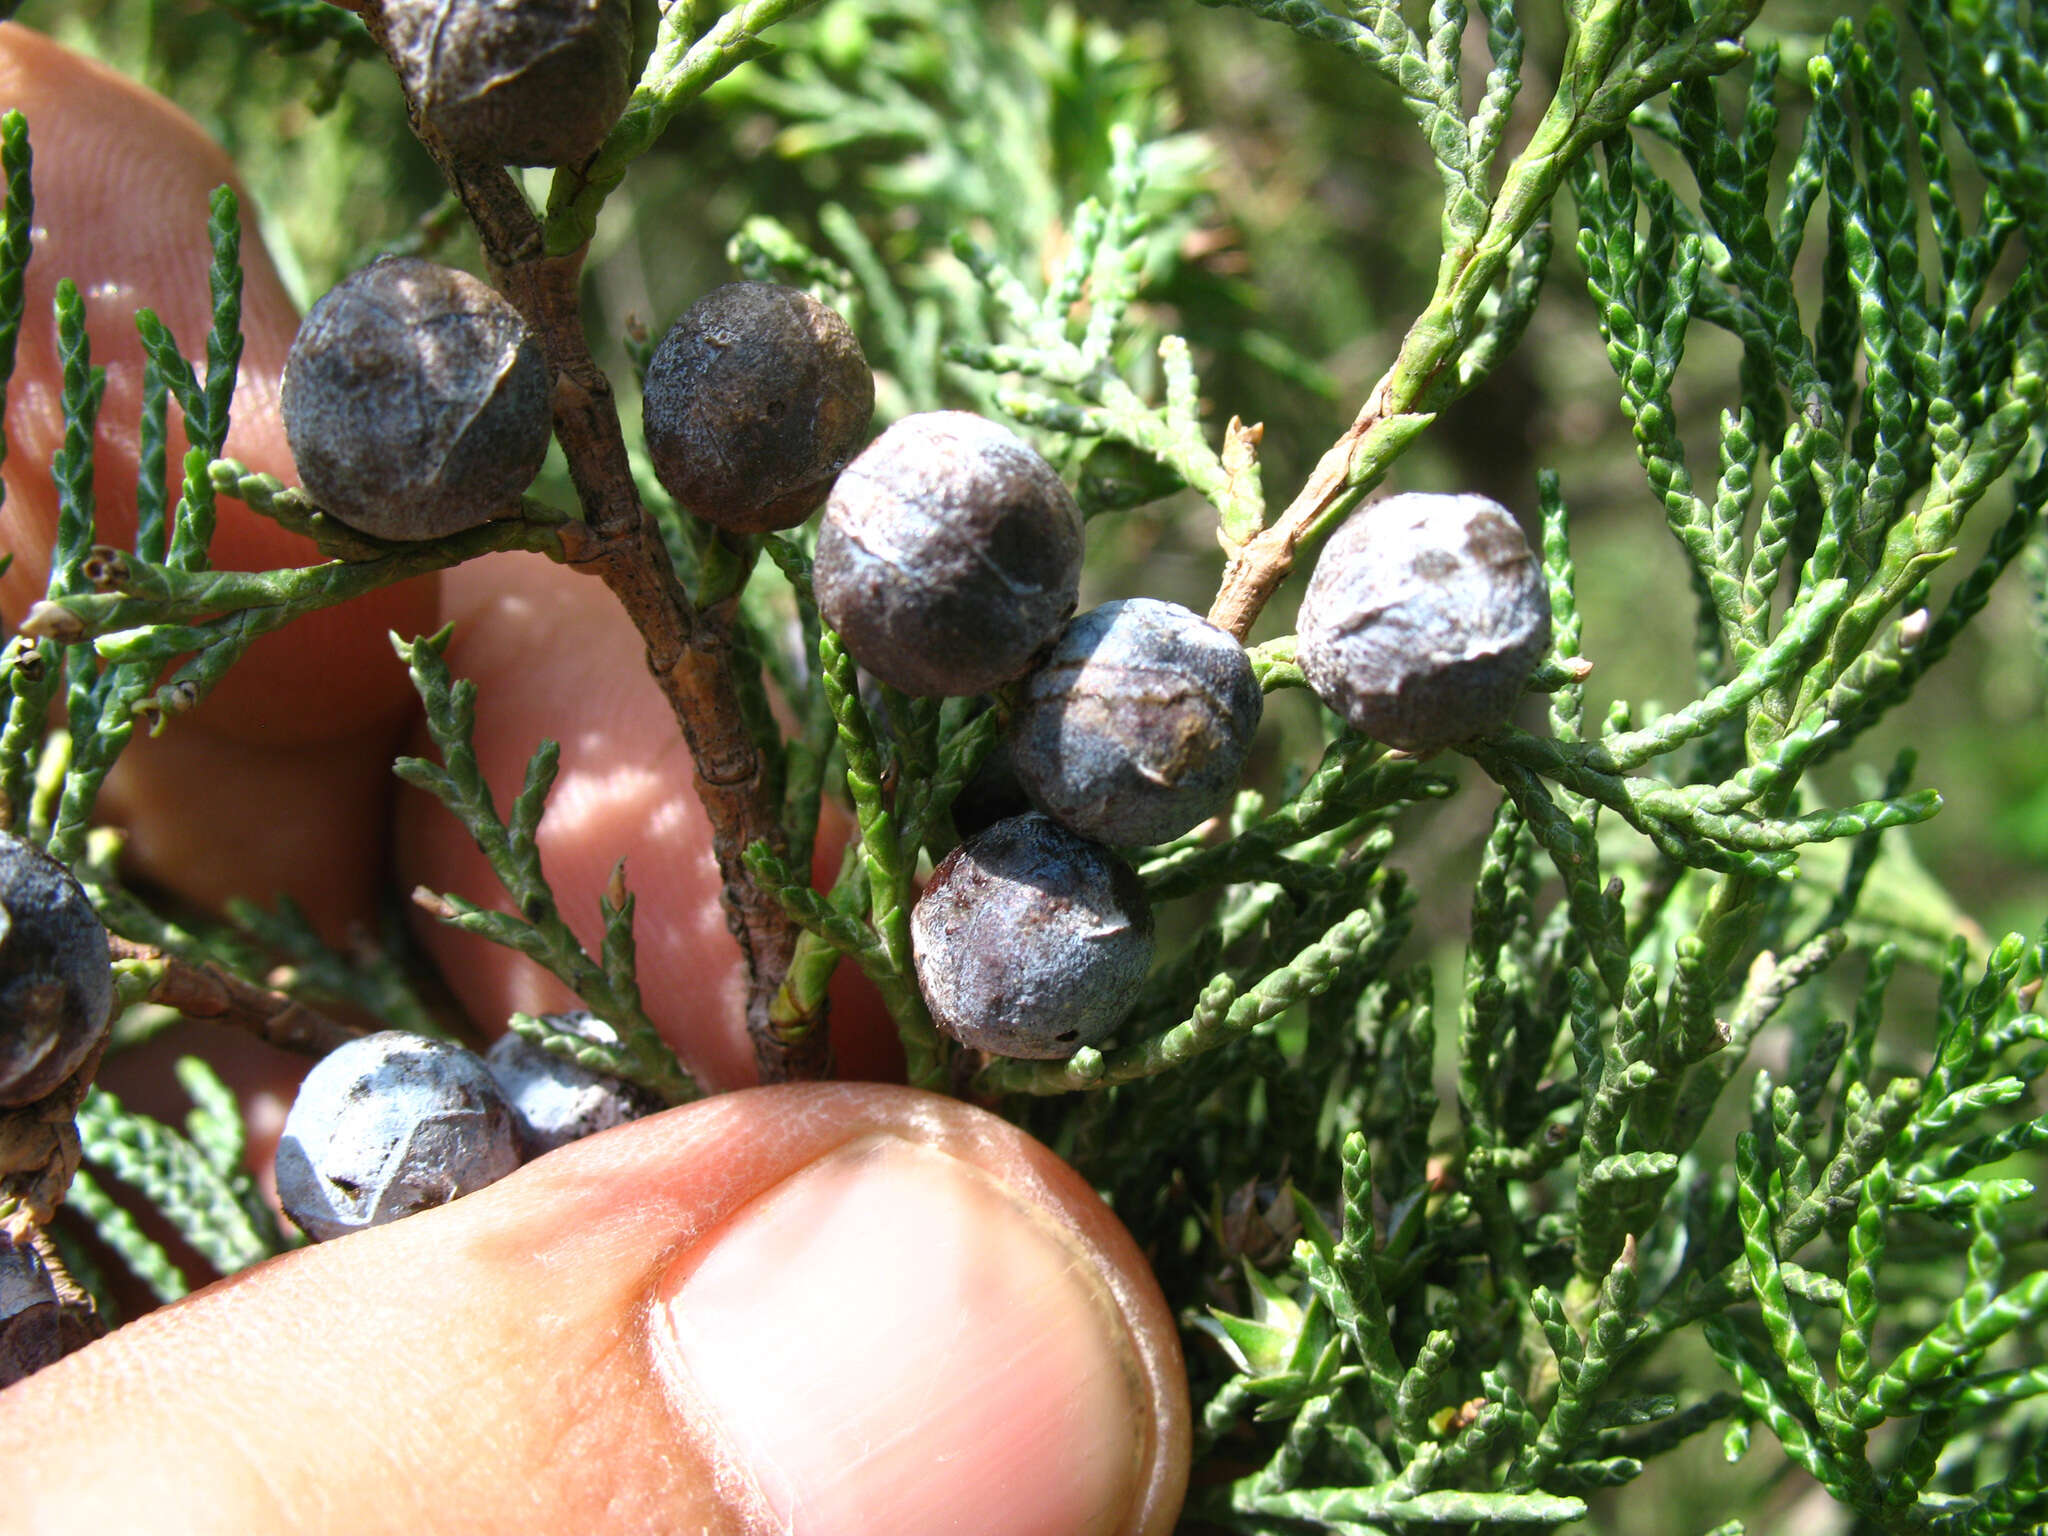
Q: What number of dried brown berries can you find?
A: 11